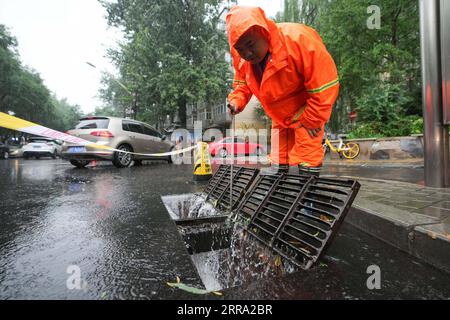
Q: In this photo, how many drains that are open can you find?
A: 2